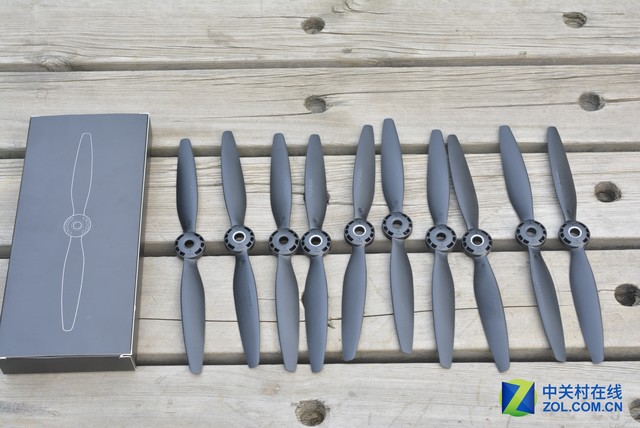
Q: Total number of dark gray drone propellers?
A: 10